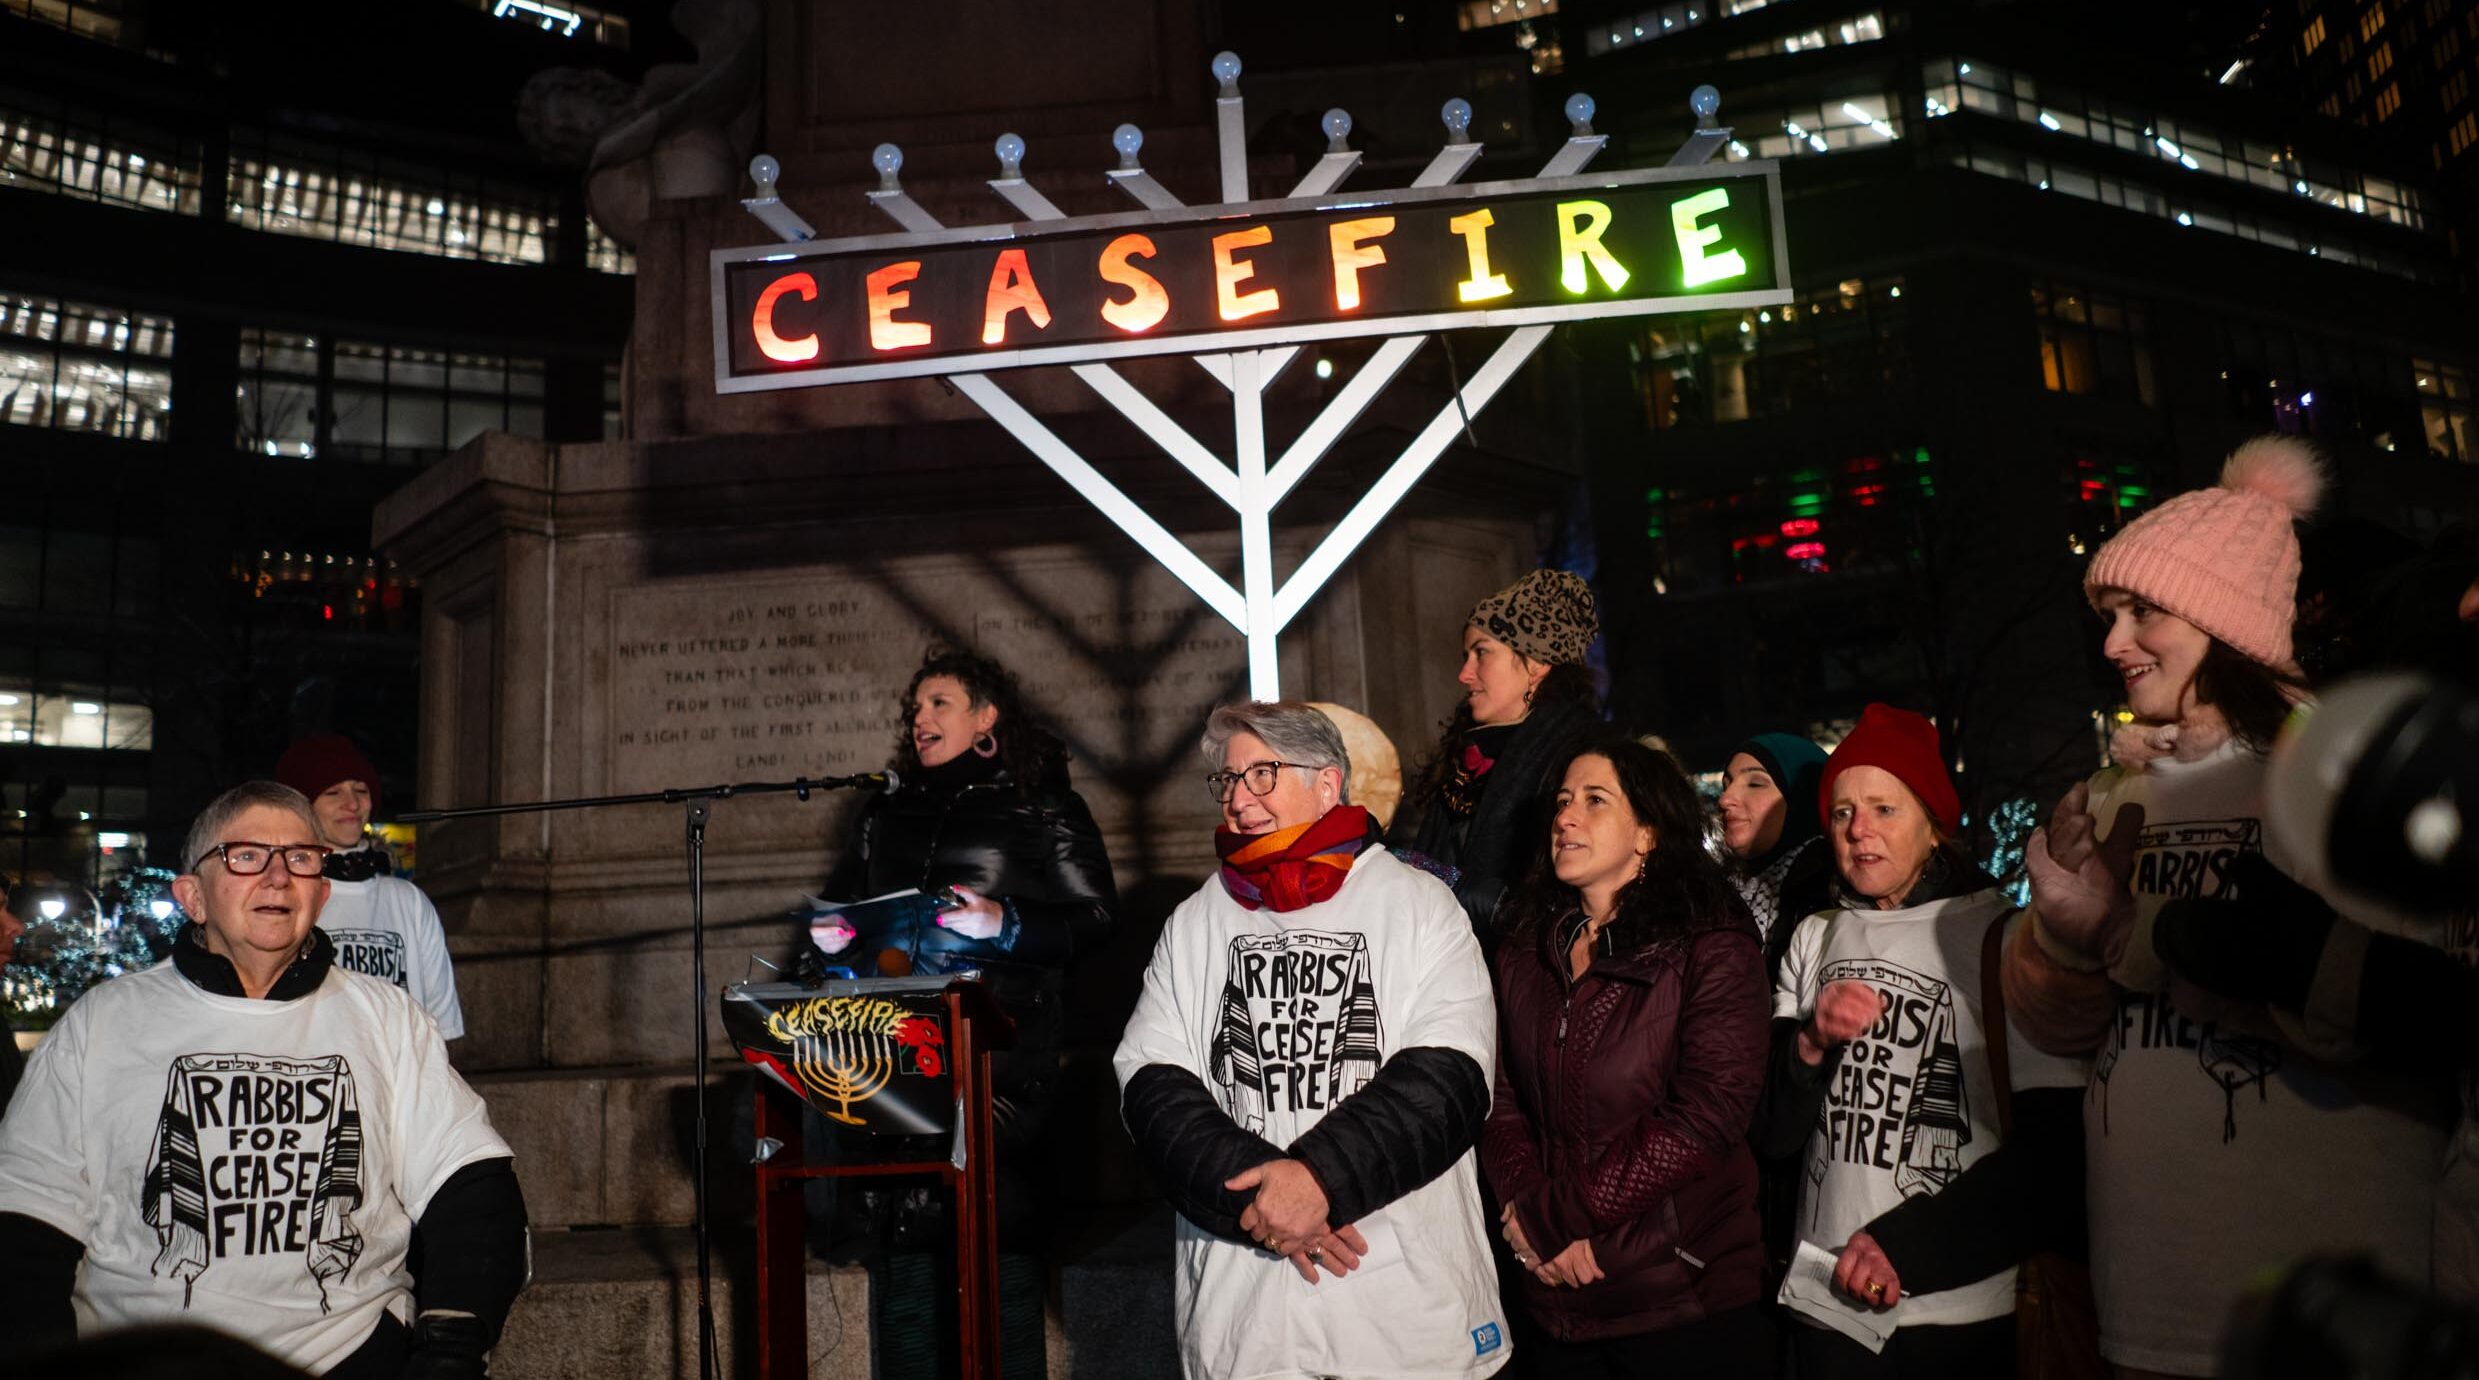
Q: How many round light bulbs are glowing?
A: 0